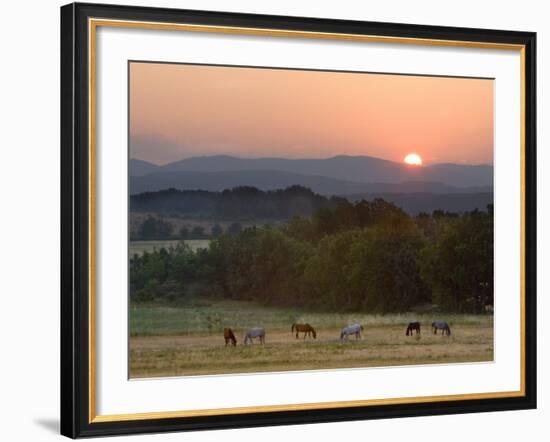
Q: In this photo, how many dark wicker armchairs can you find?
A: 0